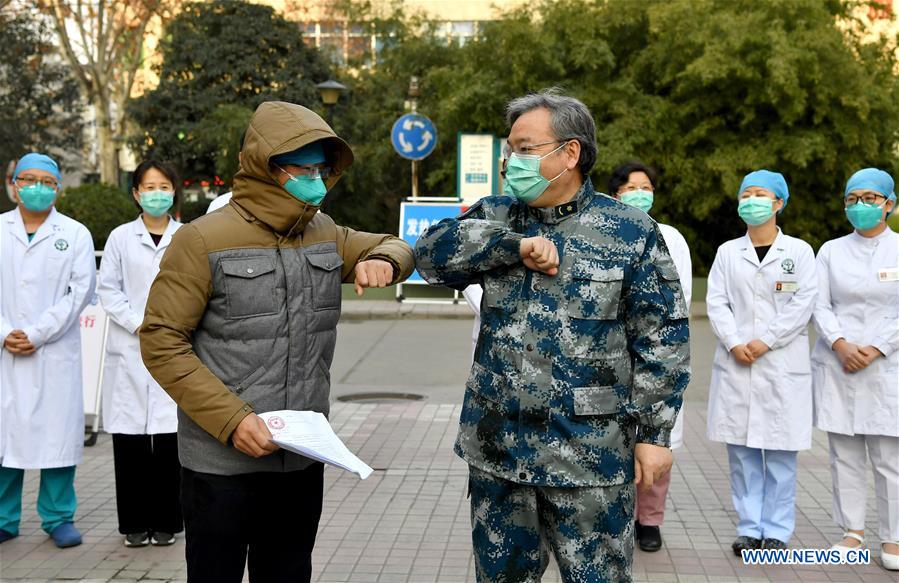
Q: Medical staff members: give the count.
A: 5